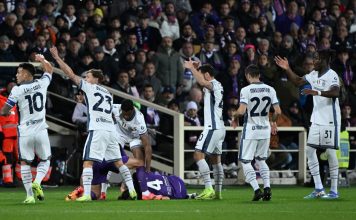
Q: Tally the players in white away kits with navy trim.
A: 6